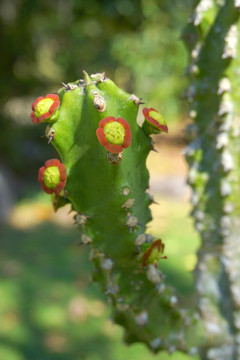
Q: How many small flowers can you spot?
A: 5